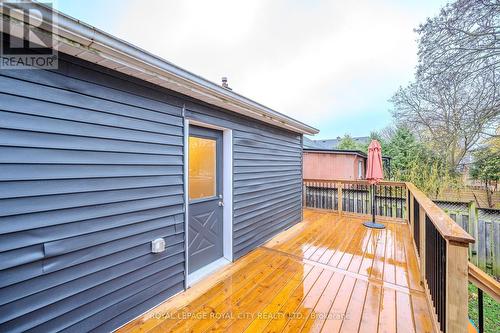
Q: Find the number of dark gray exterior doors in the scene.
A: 1